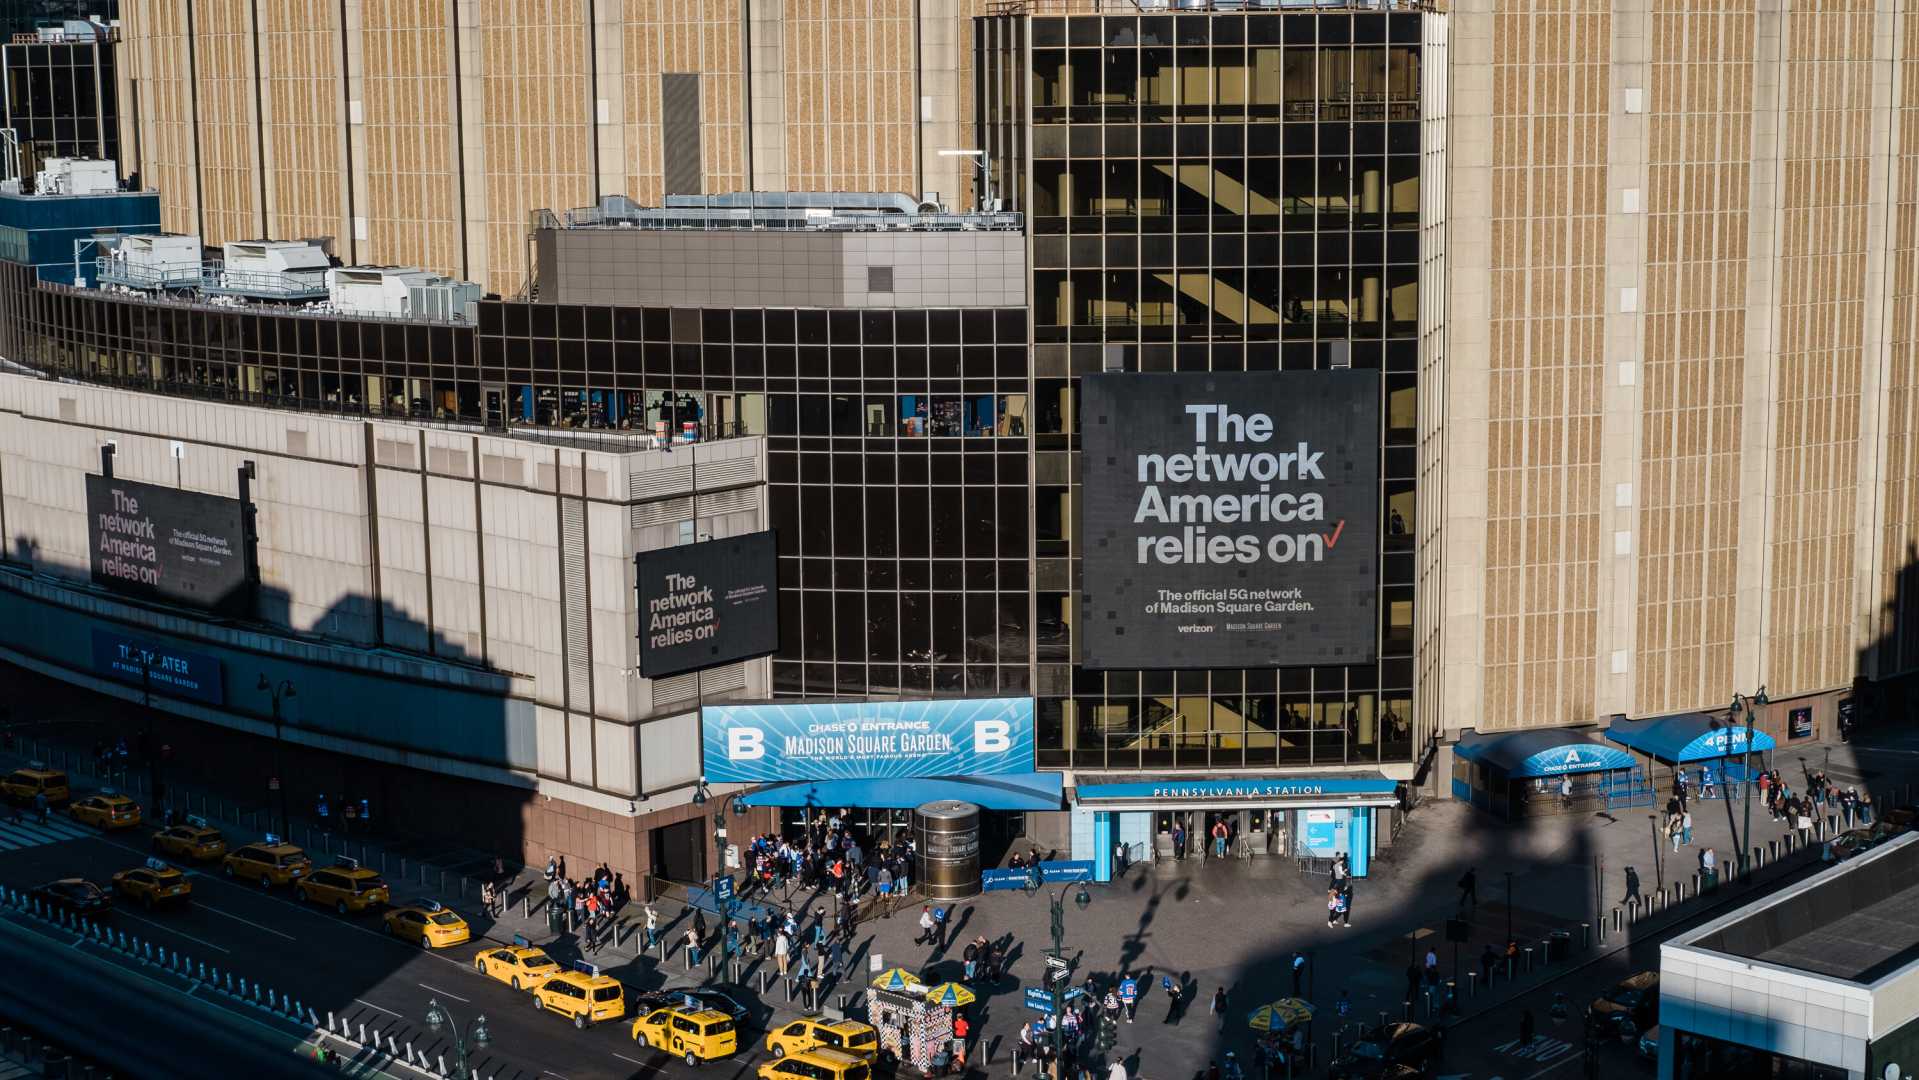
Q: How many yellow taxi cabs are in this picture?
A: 12